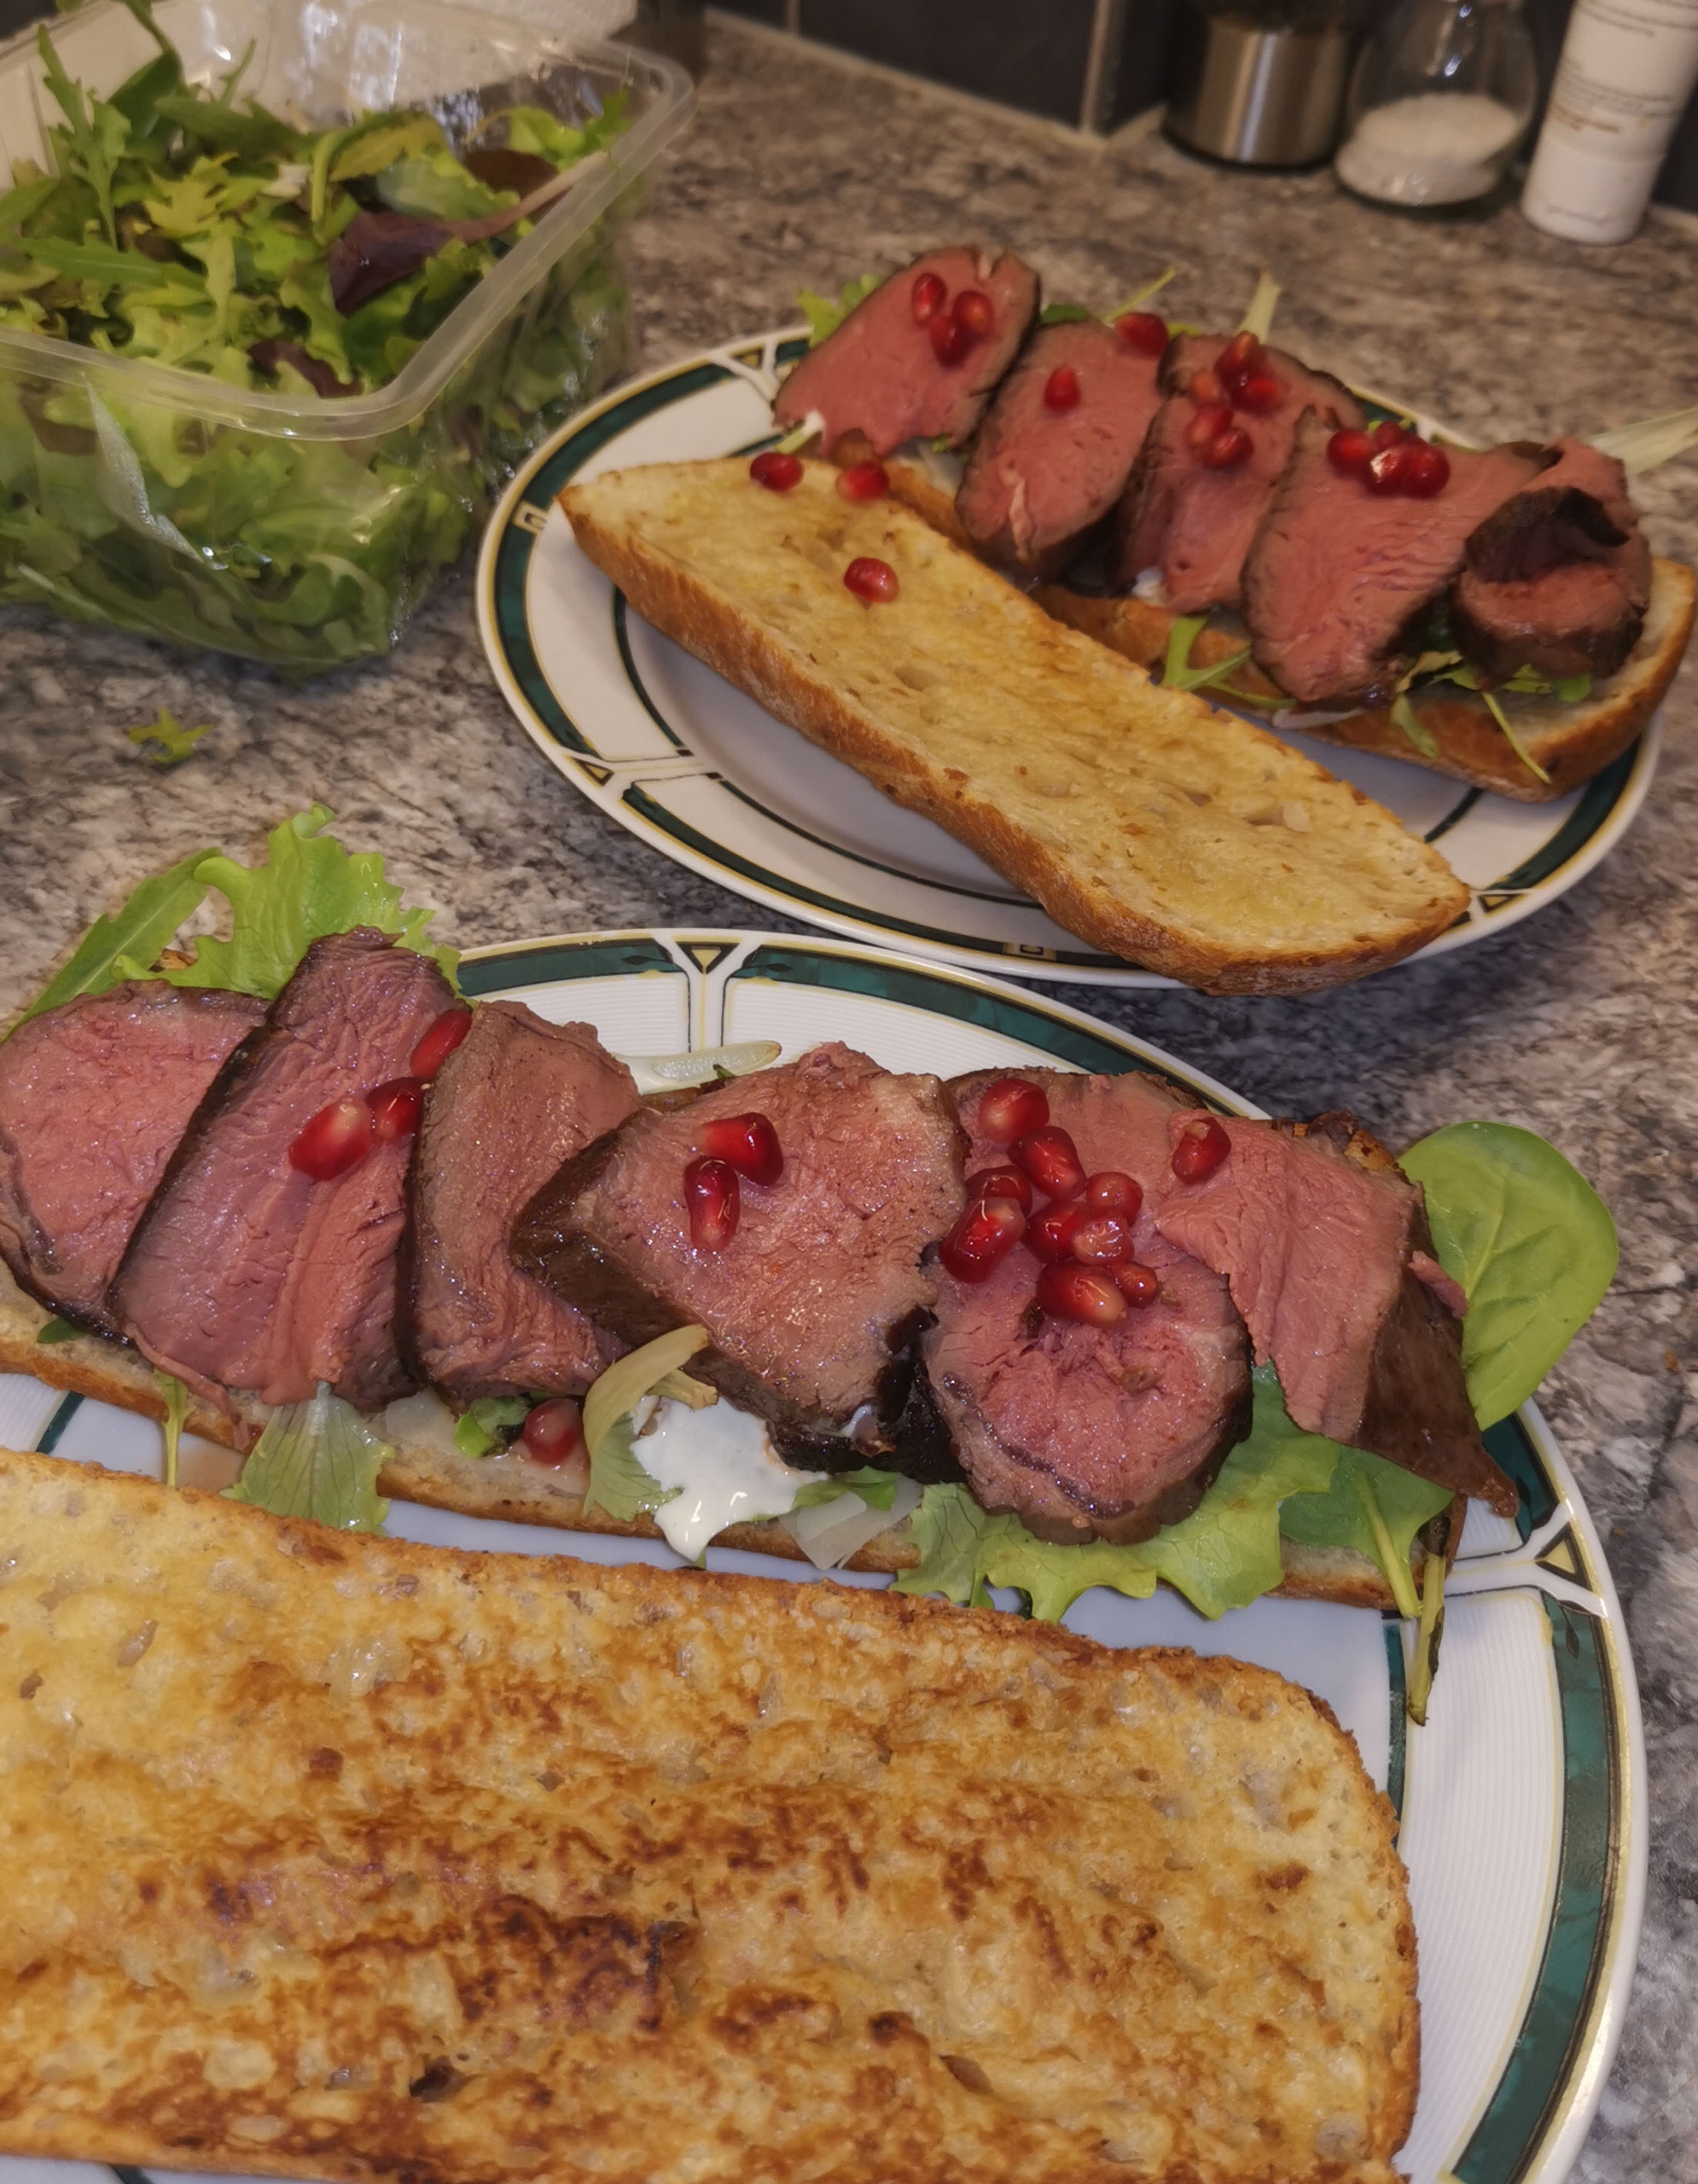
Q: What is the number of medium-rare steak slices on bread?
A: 11